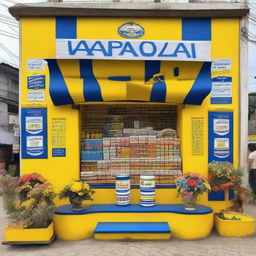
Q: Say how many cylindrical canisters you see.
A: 2